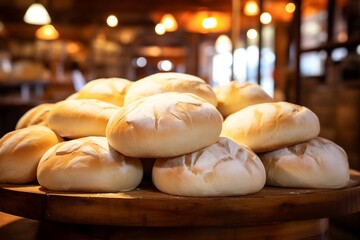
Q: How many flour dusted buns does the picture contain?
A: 11